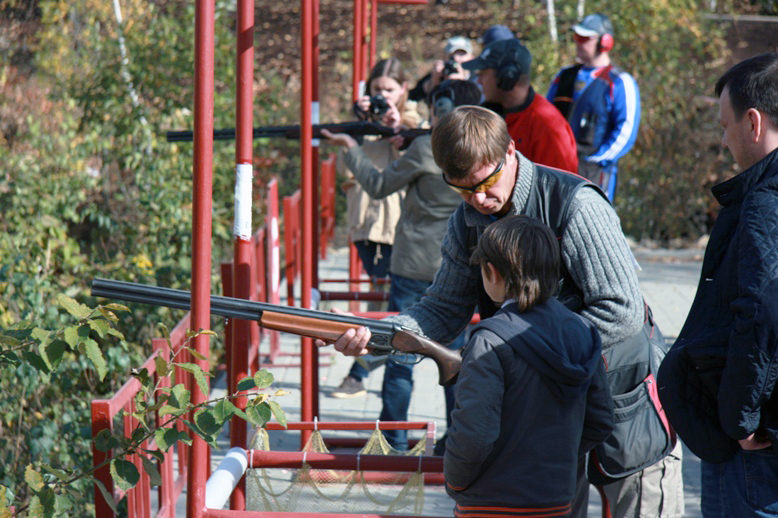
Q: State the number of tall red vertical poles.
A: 7